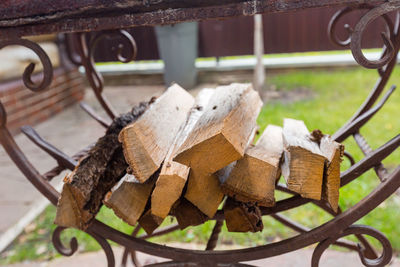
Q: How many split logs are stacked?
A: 12